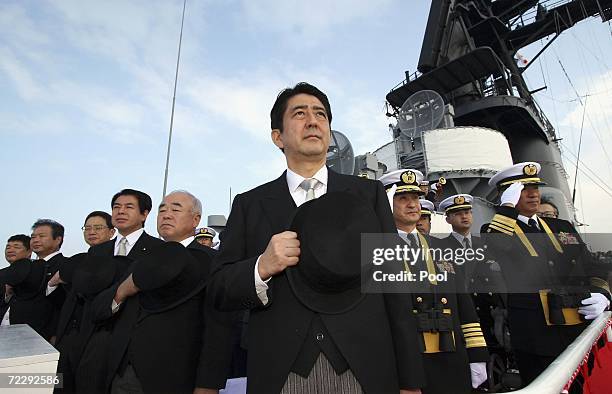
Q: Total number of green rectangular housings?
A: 0